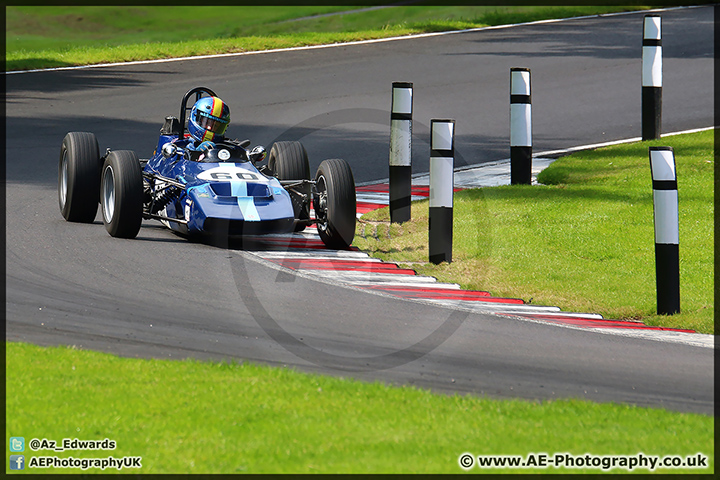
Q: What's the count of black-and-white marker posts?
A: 5